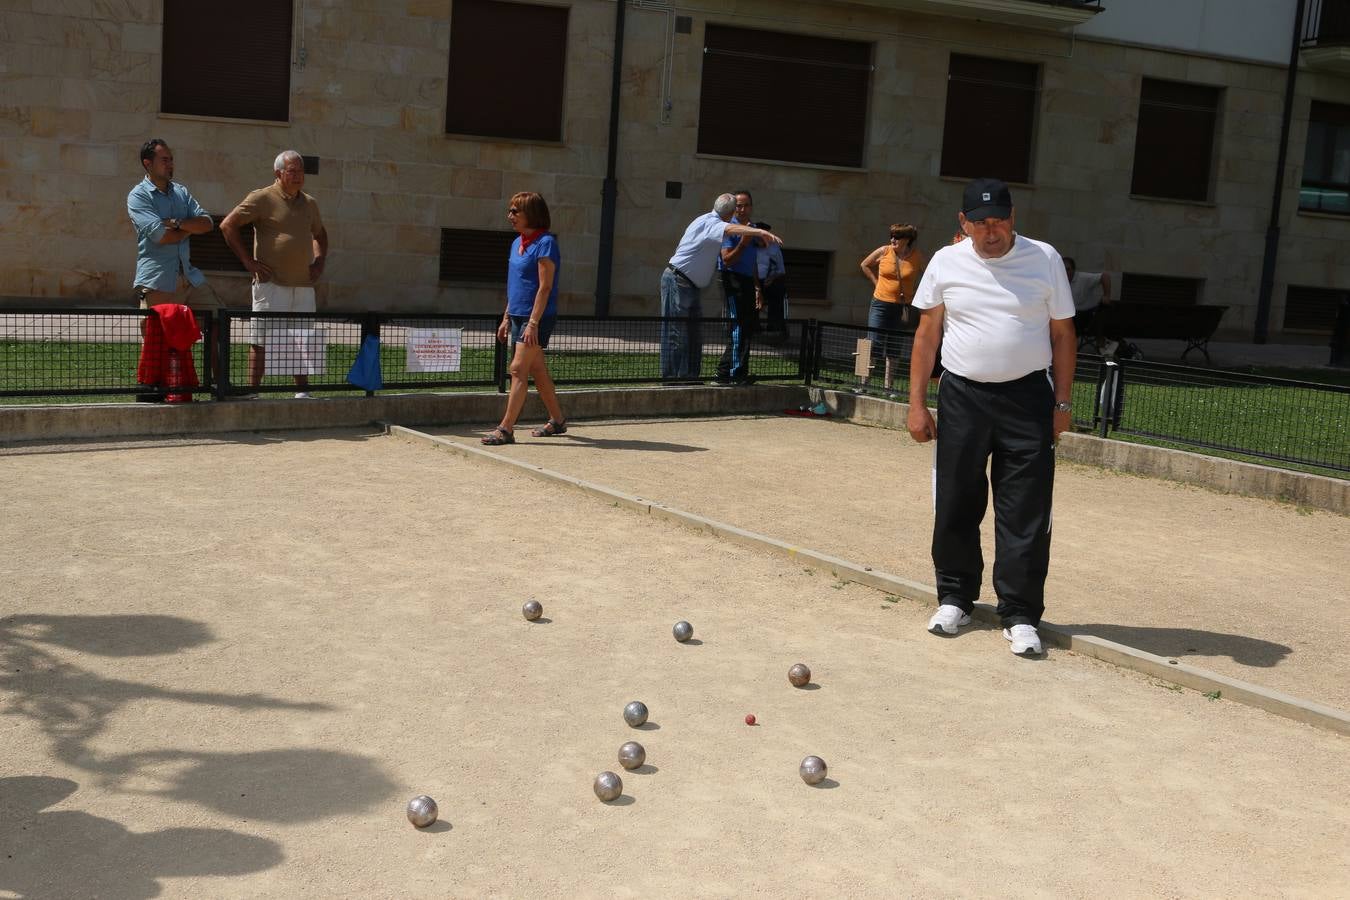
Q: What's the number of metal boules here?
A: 8